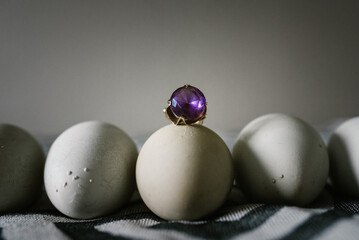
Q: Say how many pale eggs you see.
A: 5